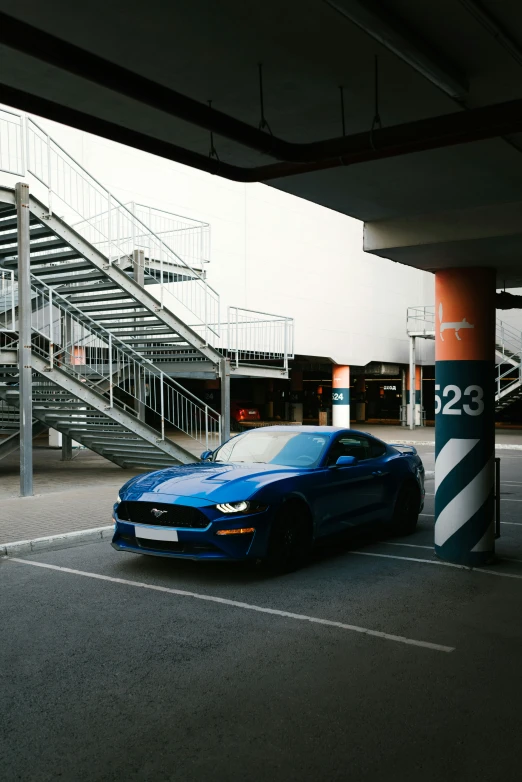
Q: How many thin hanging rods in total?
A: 4